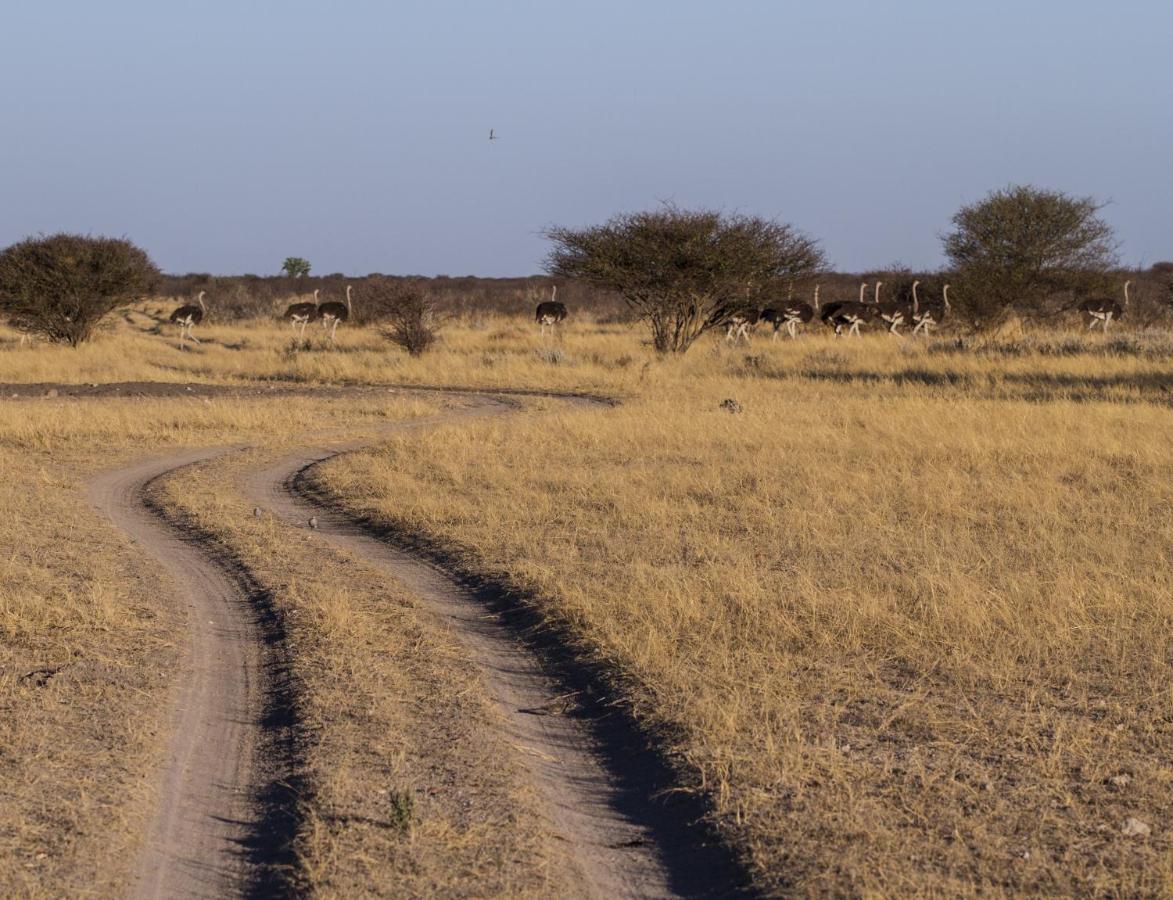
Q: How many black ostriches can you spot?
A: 12